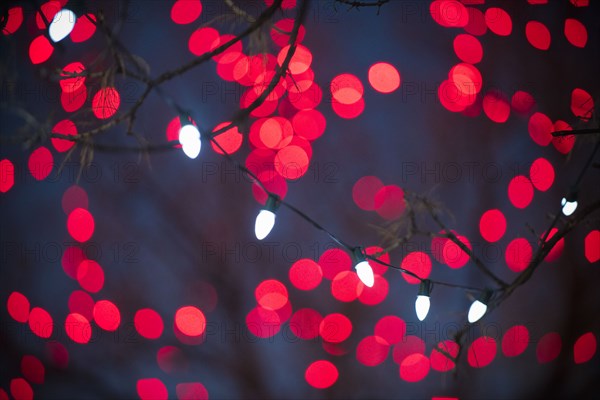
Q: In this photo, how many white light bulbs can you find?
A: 7